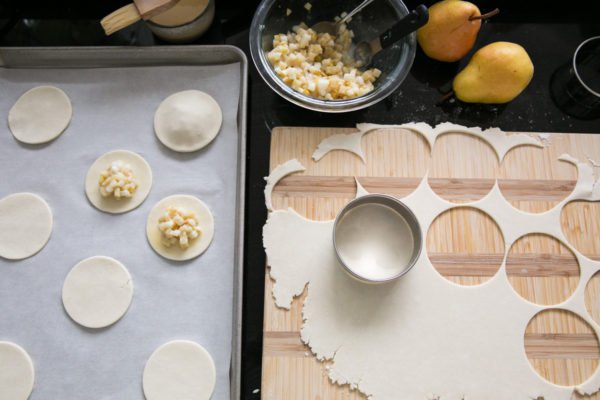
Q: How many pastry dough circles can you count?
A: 8